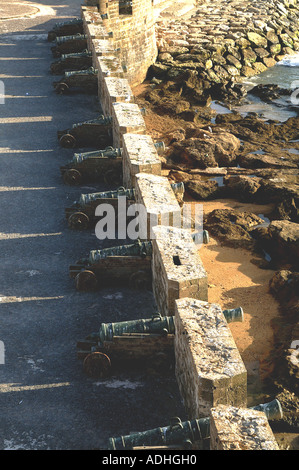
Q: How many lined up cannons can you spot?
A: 10